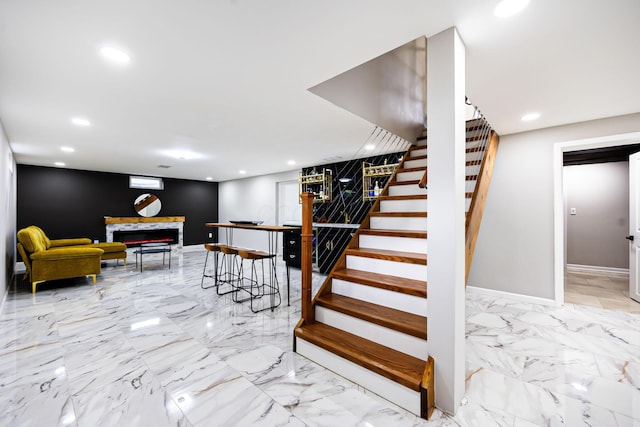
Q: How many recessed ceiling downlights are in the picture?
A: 10